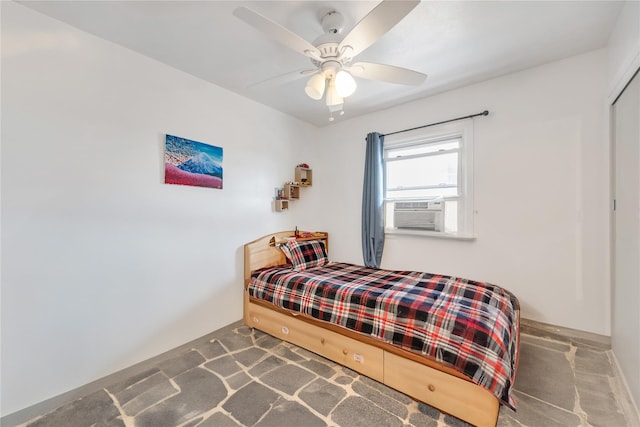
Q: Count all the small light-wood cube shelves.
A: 3